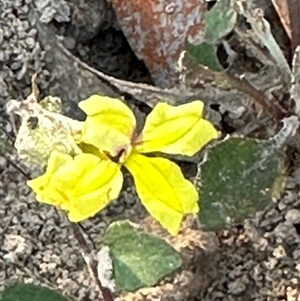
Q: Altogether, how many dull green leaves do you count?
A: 5